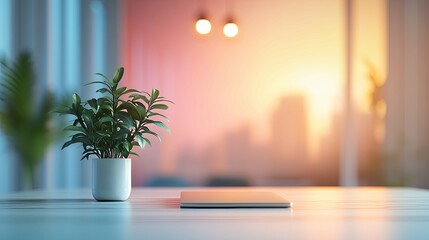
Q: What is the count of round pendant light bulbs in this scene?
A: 2